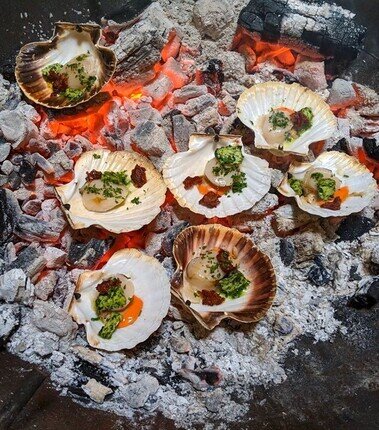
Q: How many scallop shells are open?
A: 7